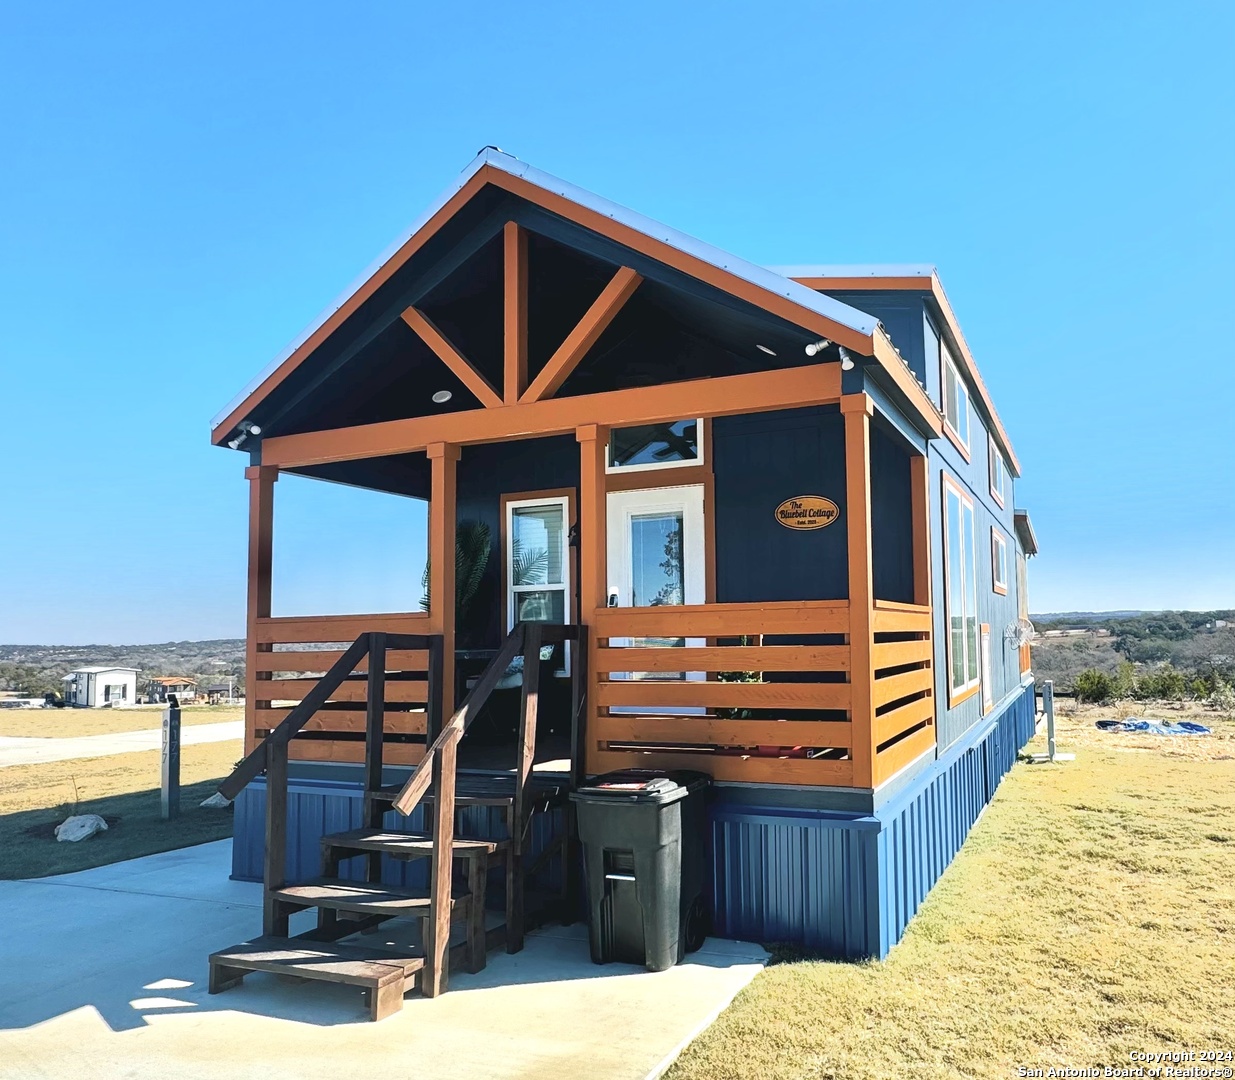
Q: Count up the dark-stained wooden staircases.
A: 1